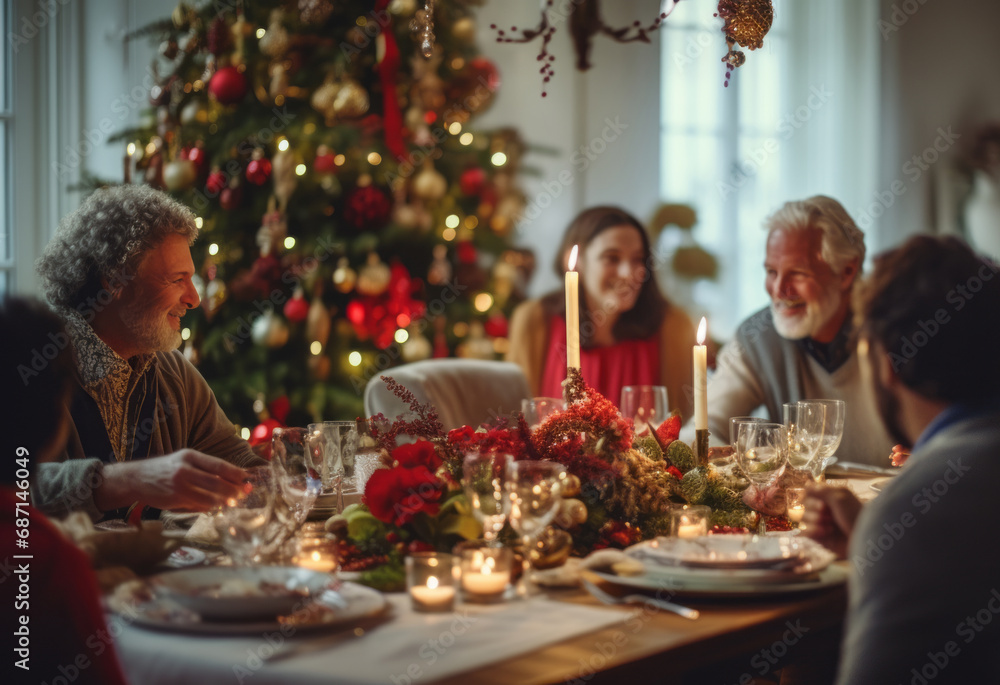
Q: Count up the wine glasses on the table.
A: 12